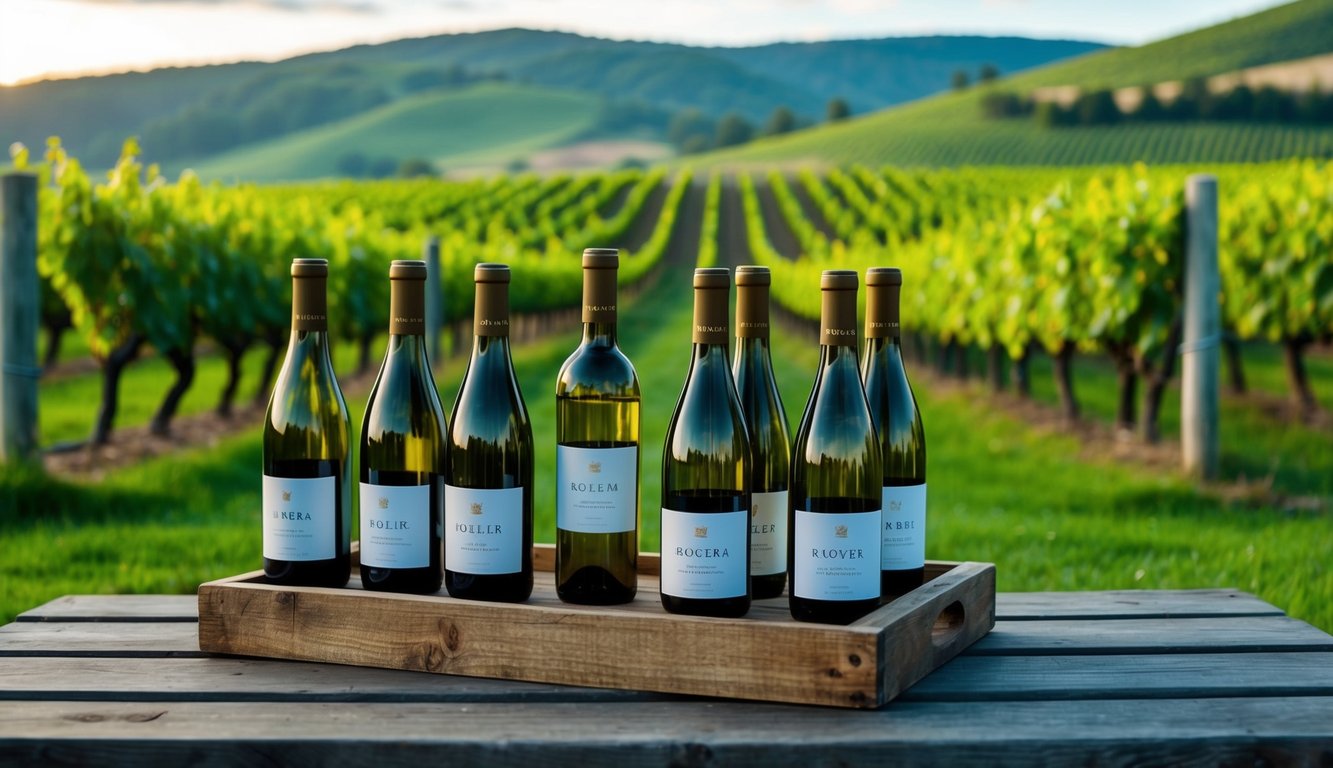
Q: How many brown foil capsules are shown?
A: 8